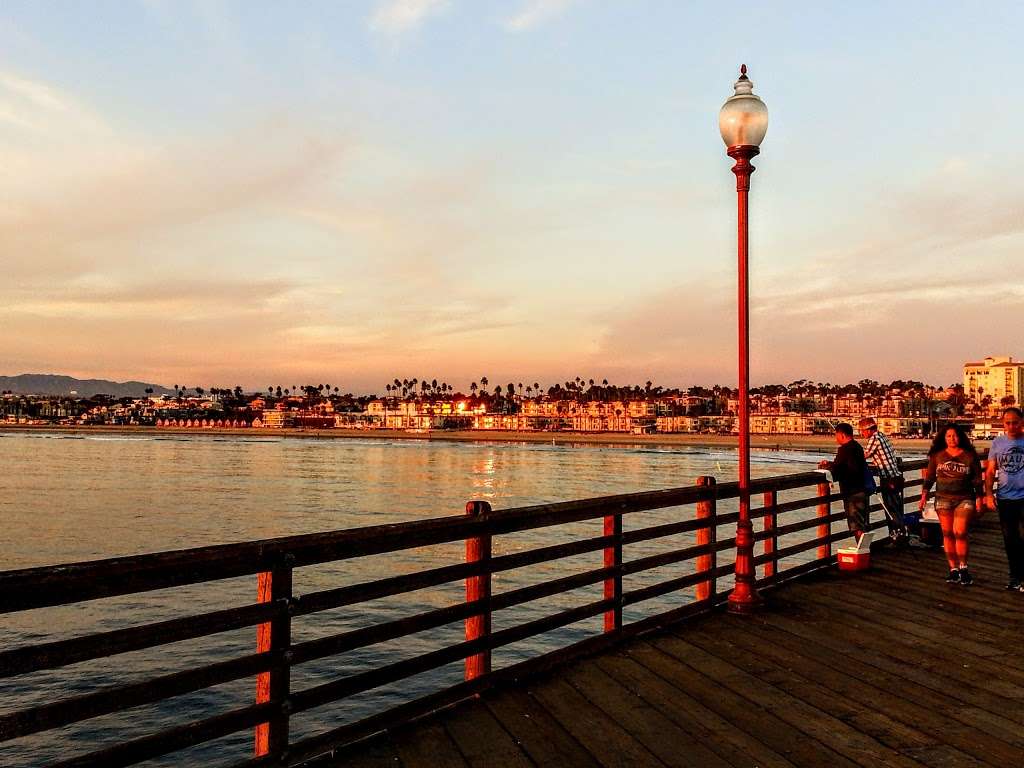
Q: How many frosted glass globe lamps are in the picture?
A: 1